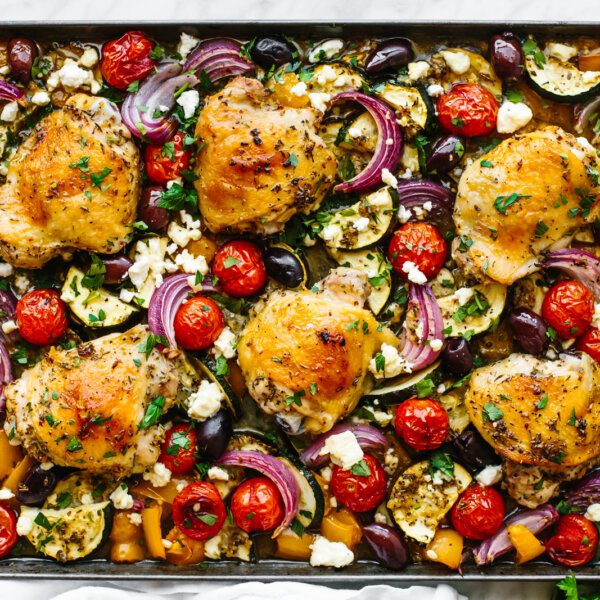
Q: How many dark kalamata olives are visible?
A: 14